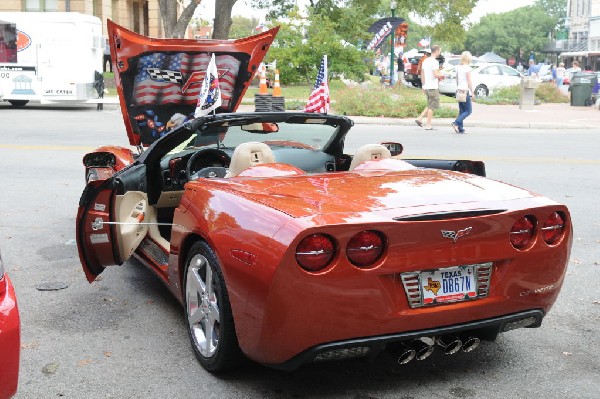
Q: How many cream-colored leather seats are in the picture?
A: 2